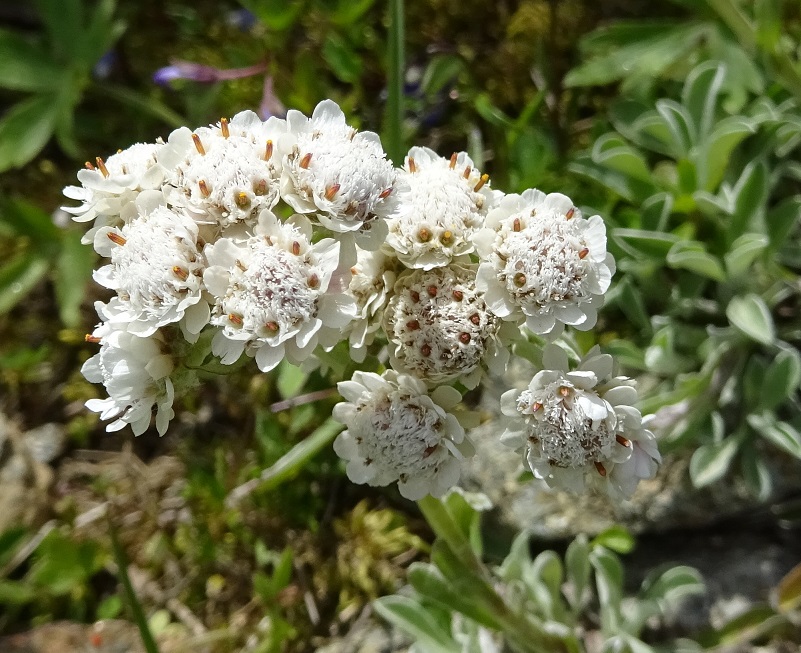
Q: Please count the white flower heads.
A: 12